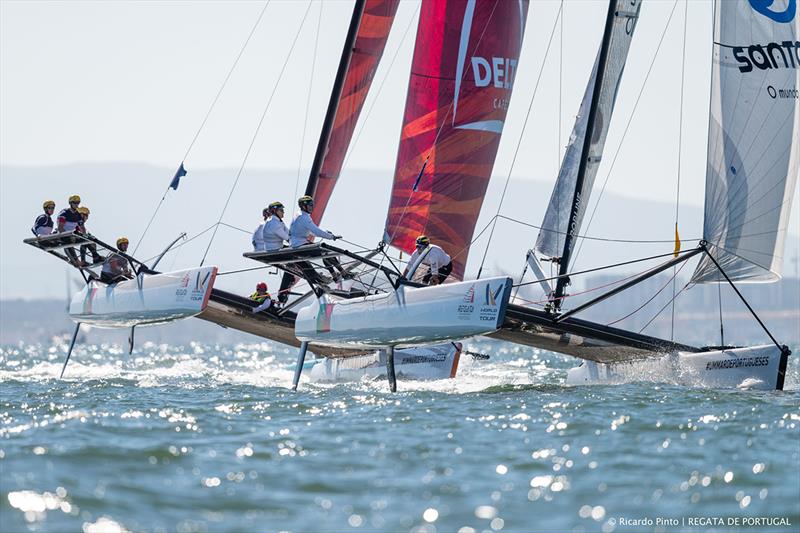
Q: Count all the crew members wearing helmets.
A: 9